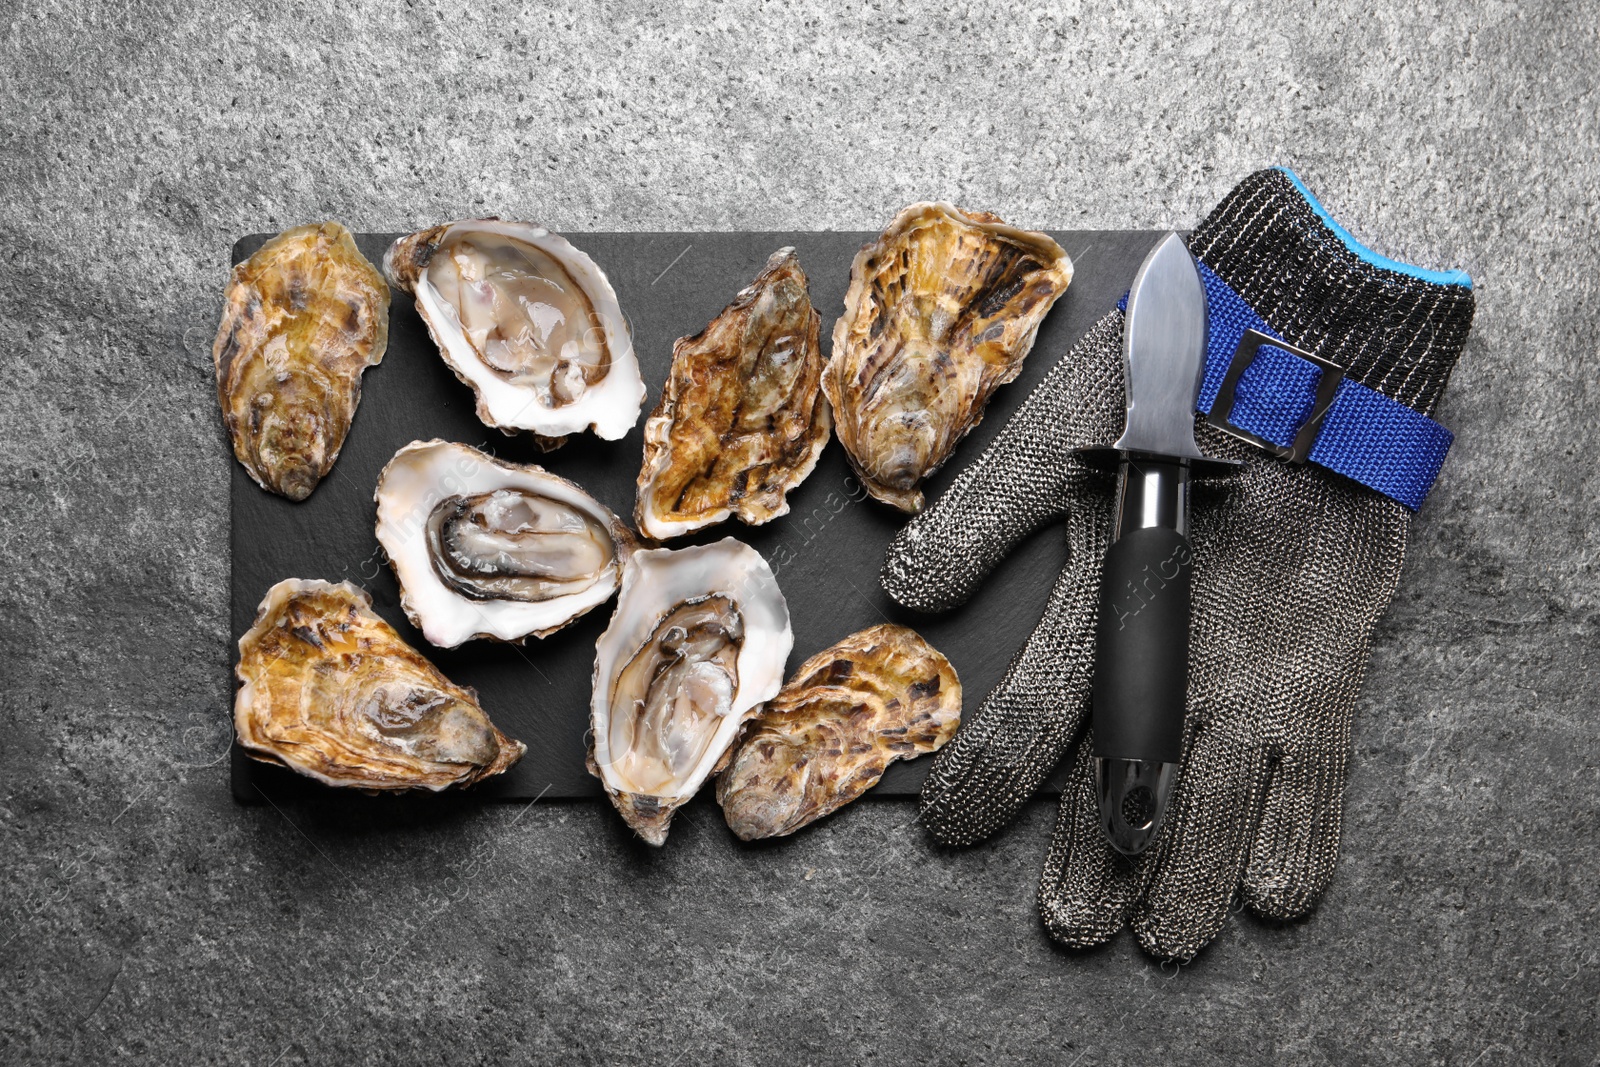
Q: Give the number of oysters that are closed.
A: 5